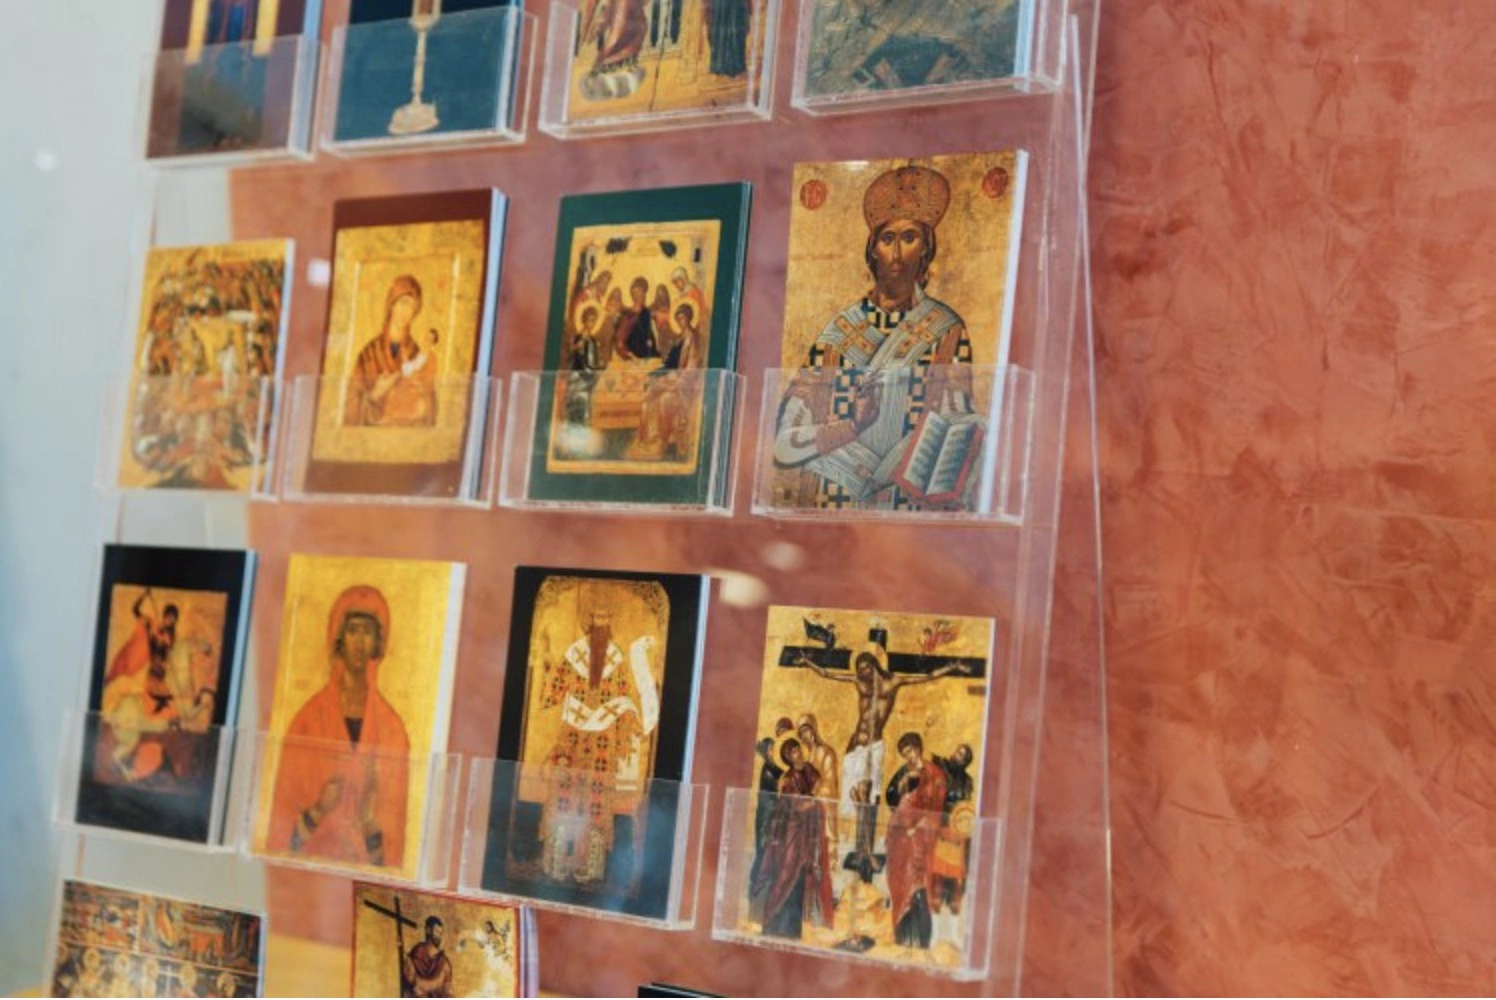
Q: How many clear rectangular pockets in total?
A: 12